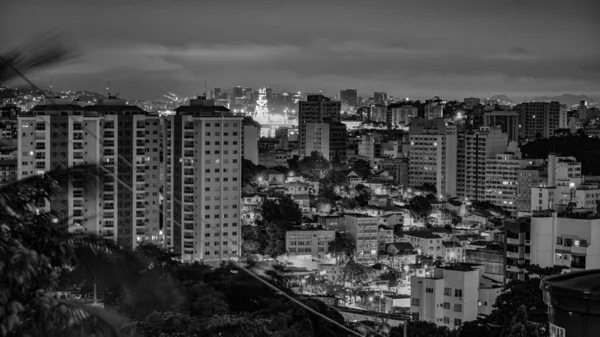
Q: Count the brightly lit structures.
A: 1